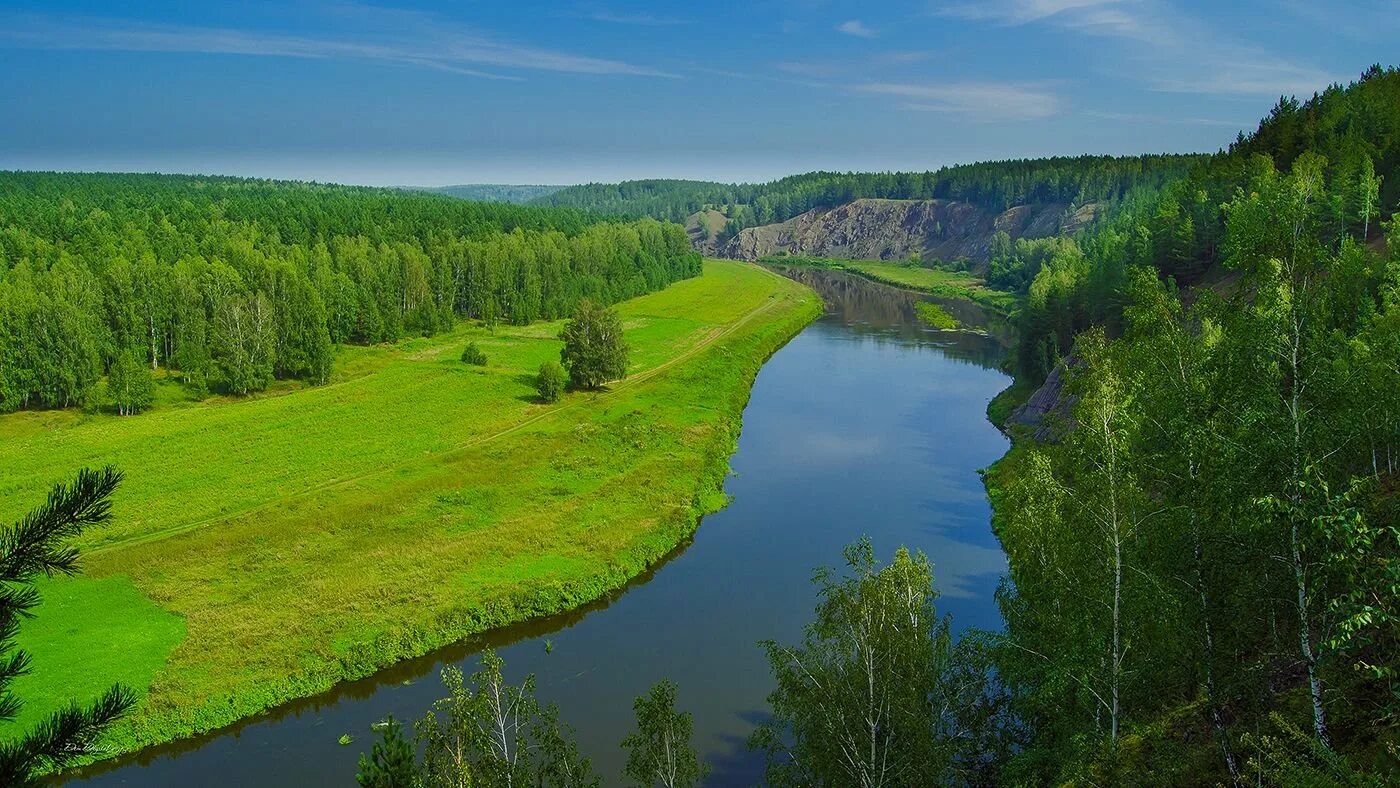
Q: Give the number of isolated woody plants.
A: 3